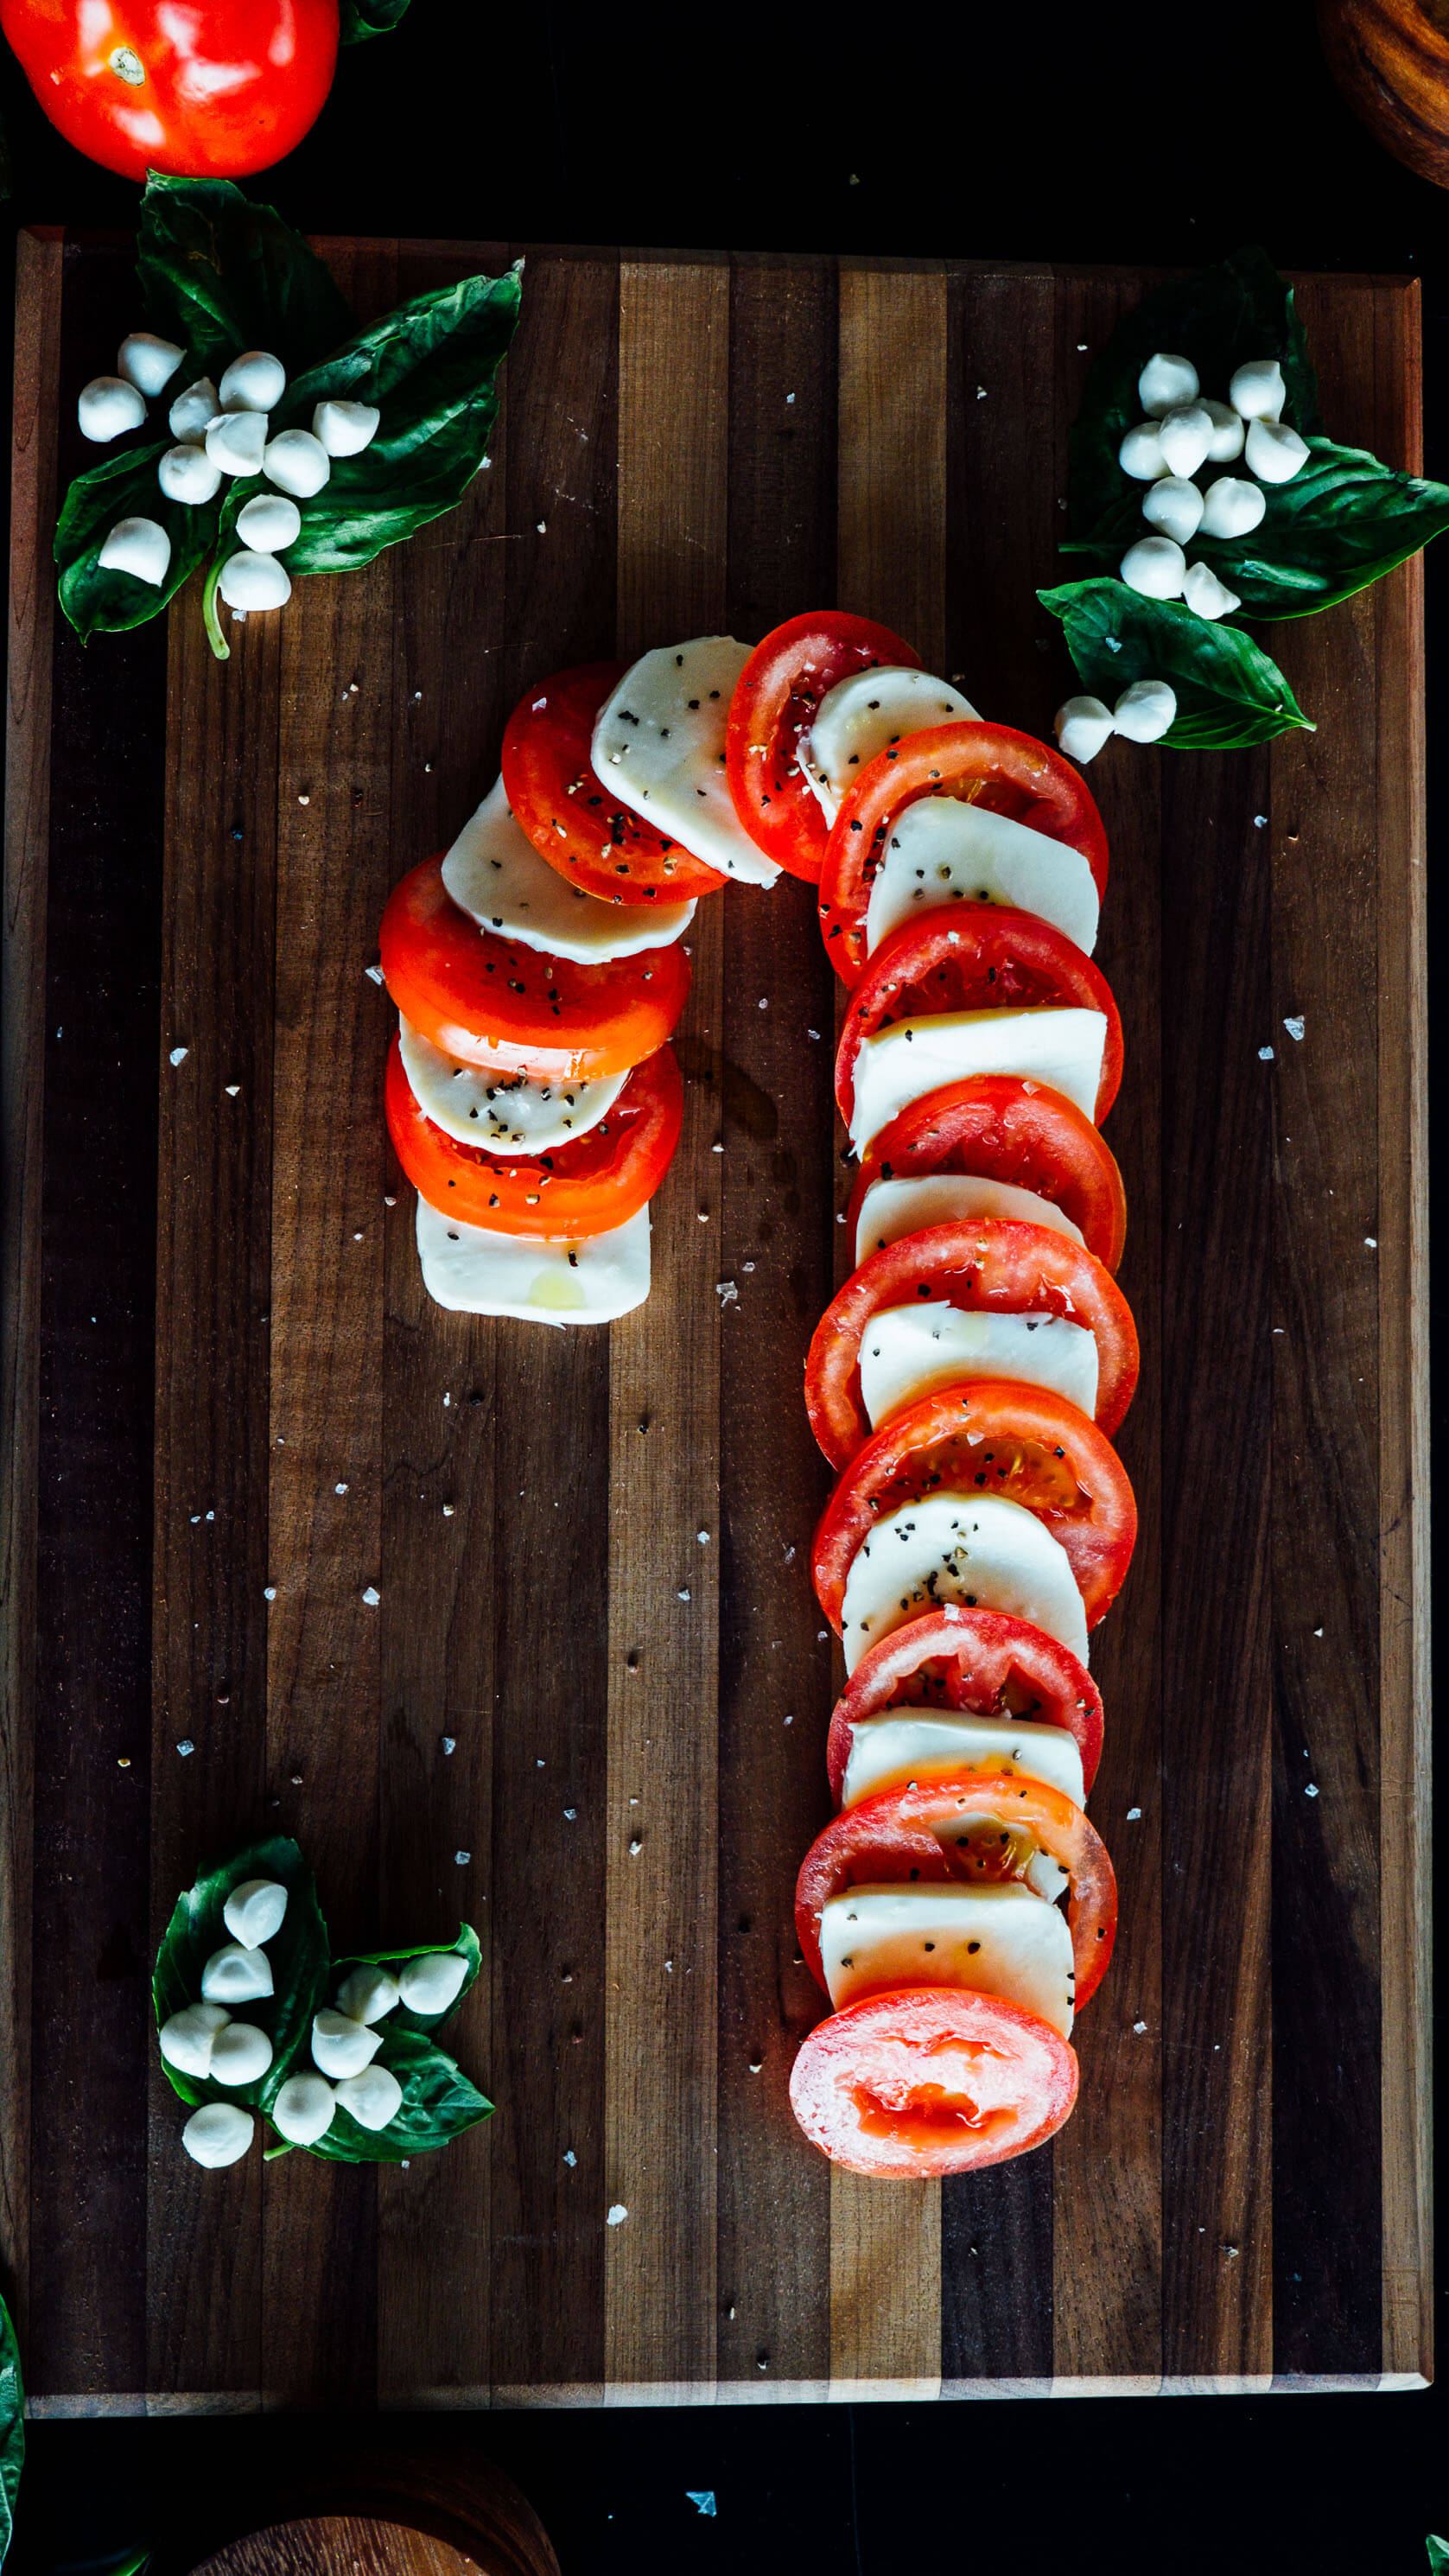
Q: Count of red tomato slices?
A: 12